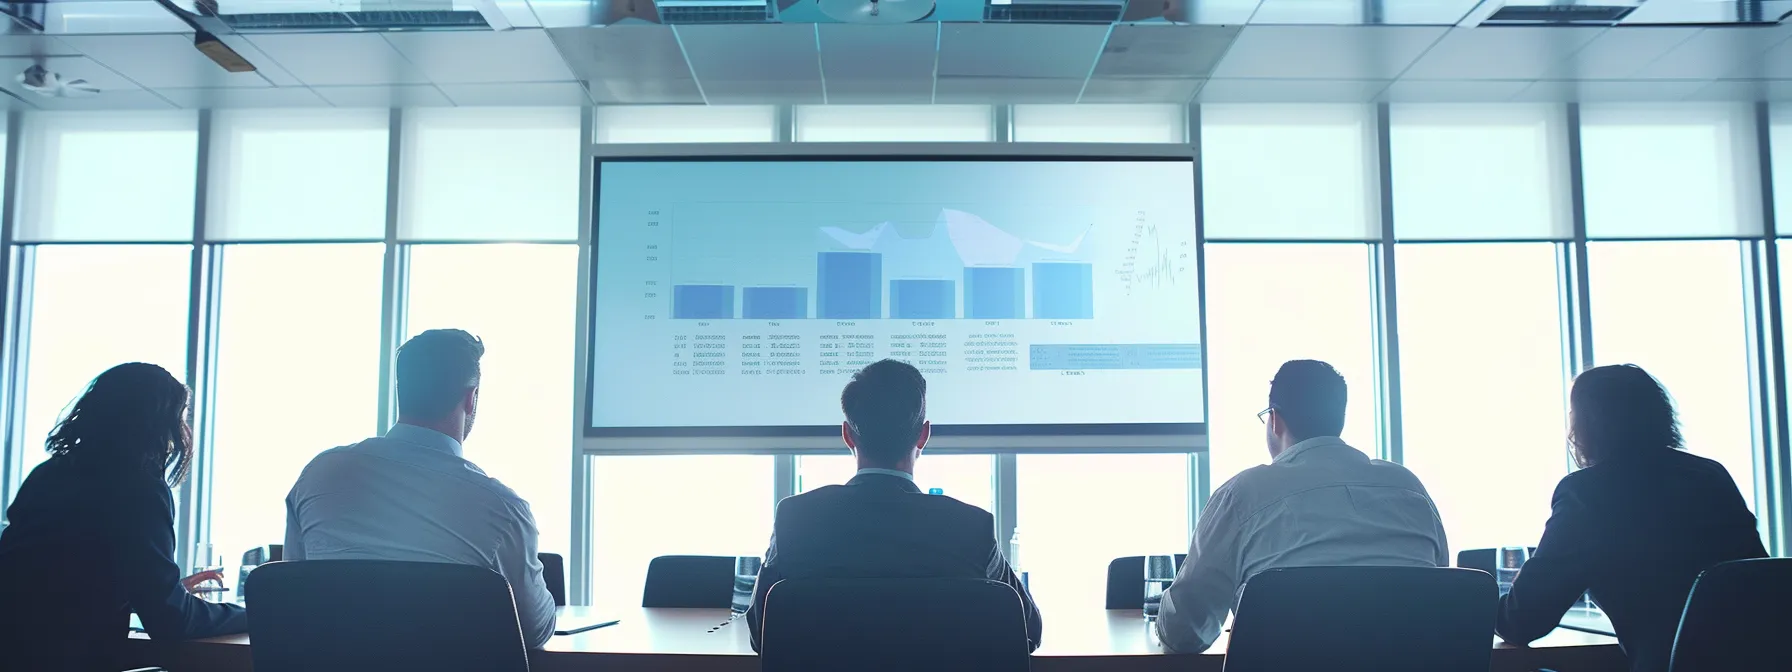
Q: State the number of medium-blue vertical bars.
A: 6